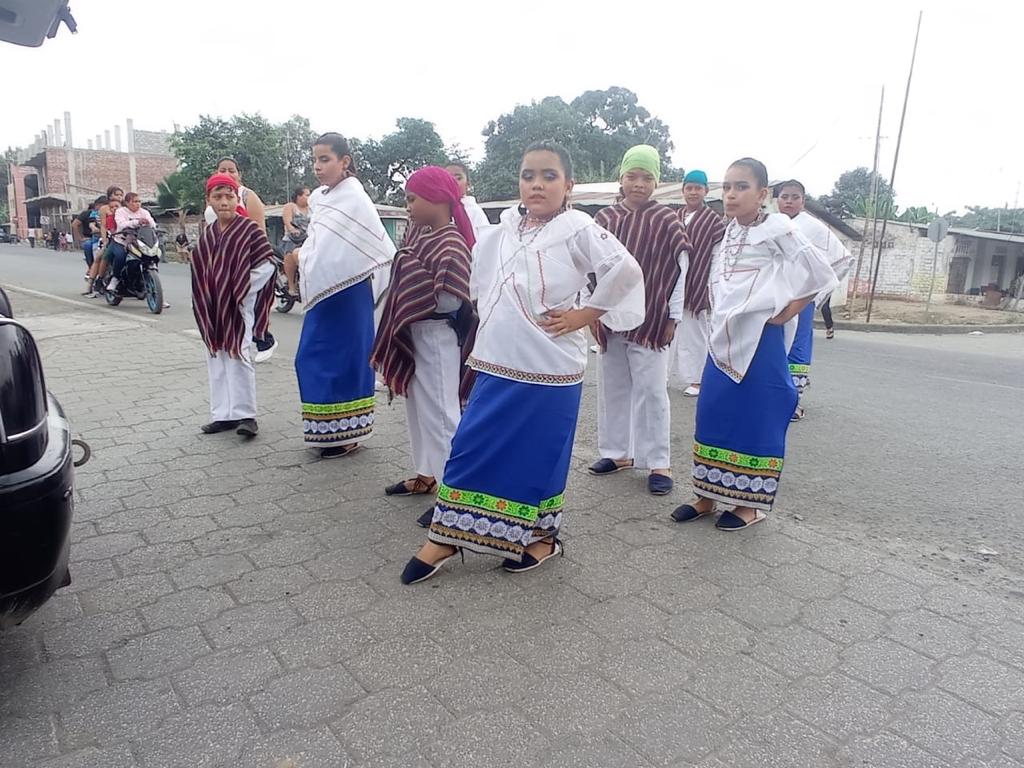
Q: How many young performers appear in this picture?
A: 9